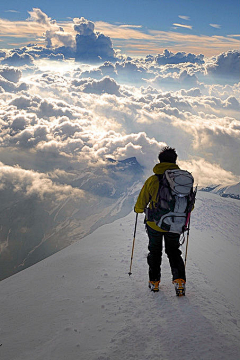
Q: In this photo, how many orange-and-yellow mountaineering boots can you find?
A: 2